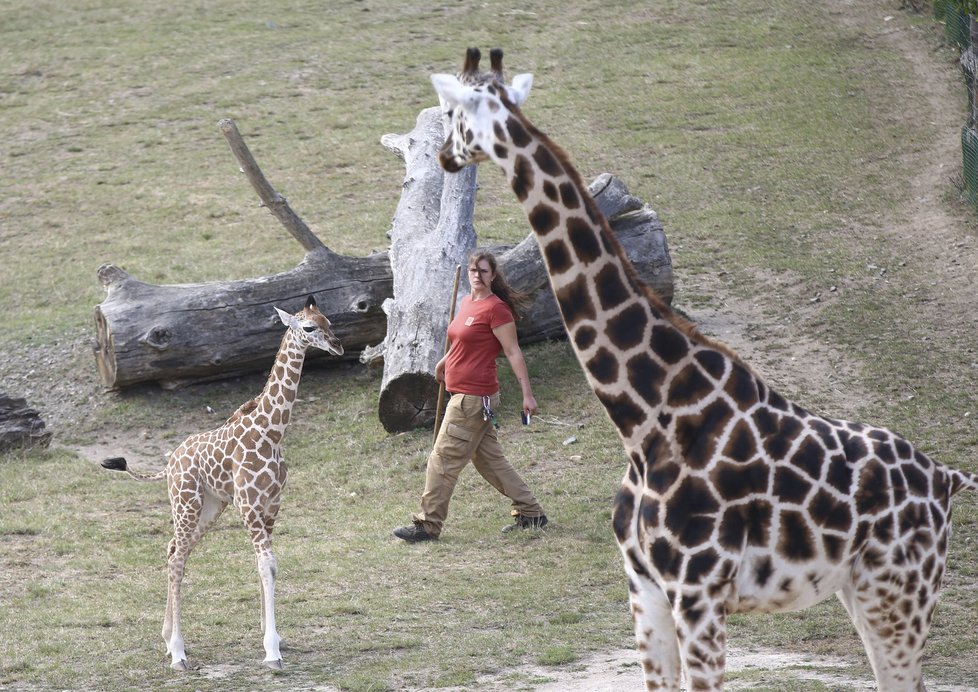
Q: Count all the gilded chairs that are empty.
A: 0